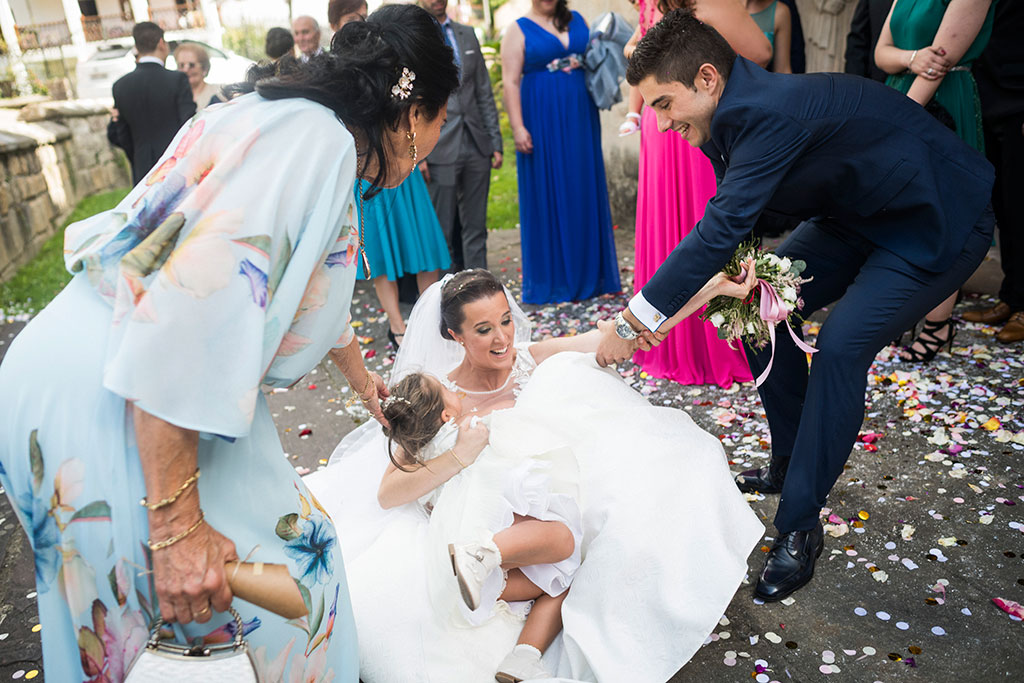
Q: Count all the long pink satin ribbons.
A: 2